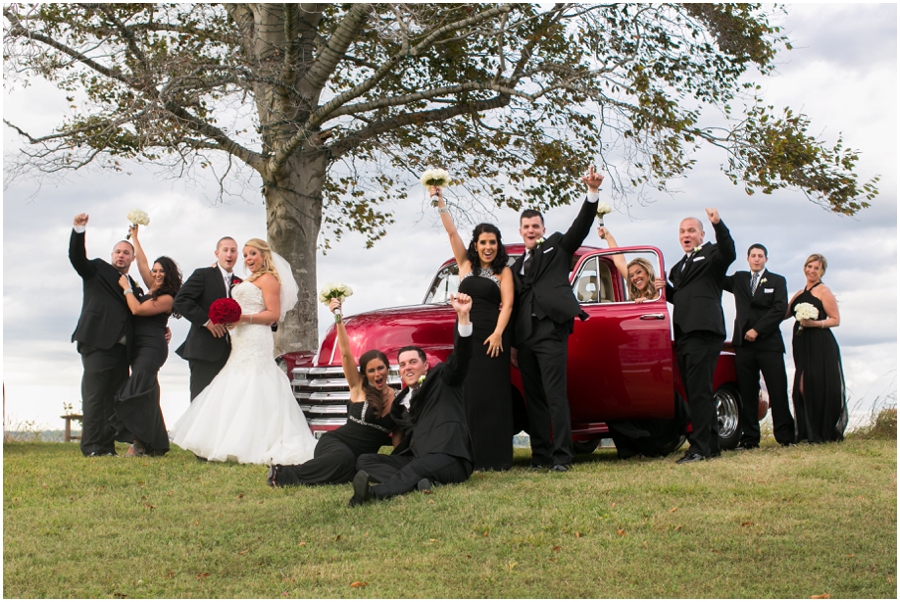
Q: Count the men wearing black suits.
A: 6